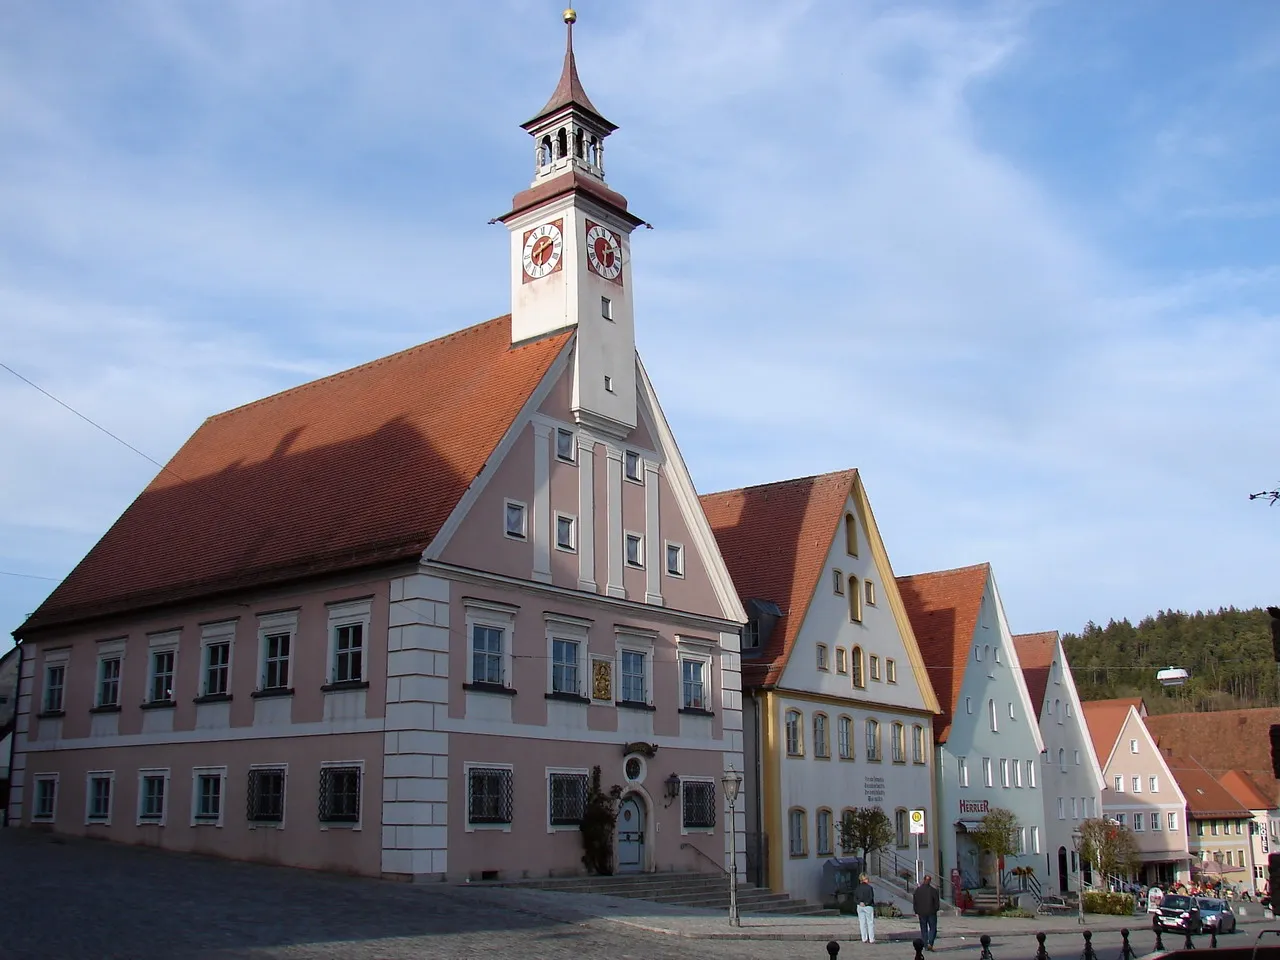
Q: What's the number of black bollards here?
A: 9